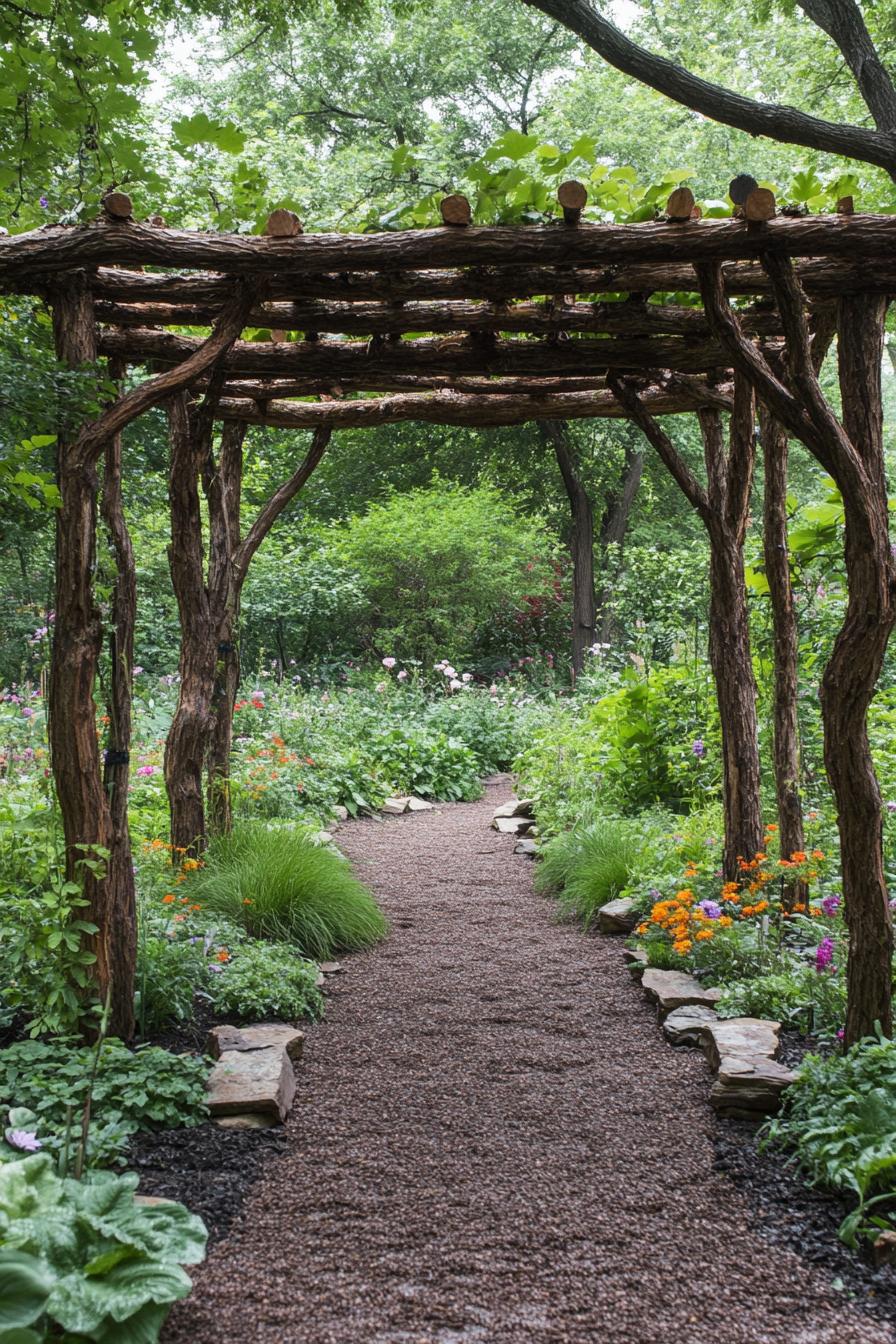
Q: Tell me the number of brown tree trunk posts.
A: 7